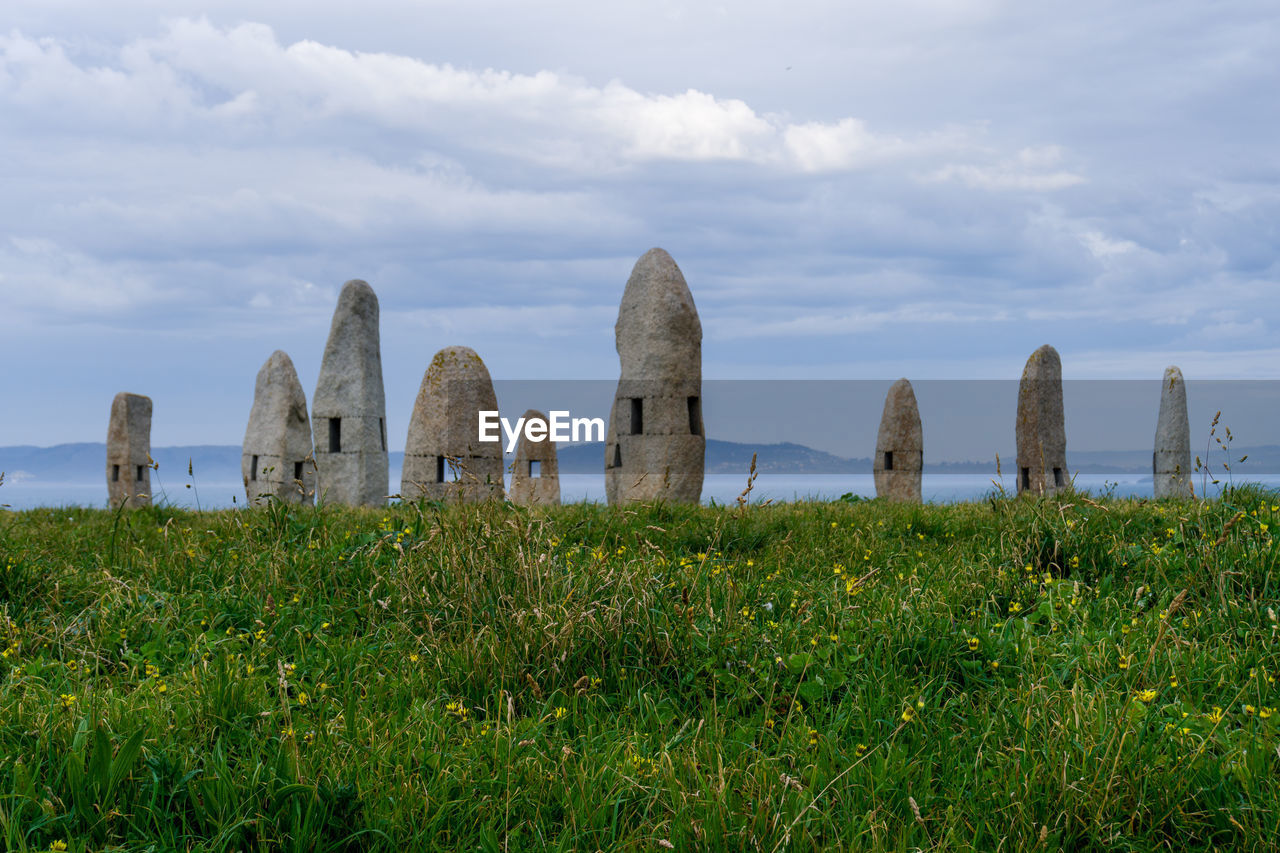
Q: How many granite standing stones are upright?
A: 9